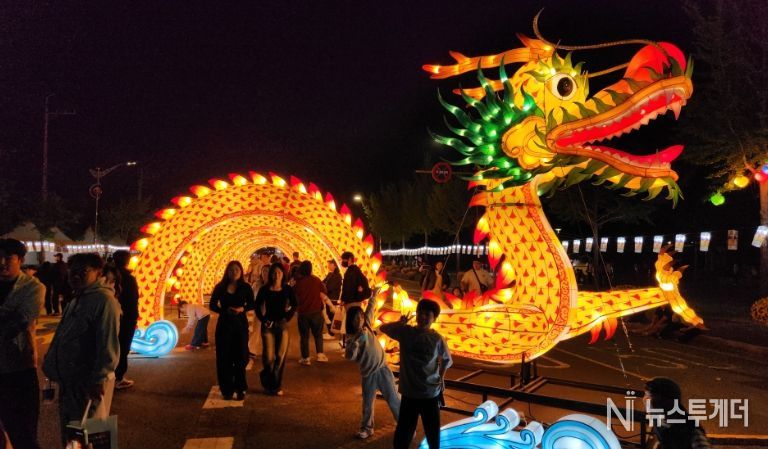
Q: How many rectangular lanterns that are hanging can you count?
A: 11